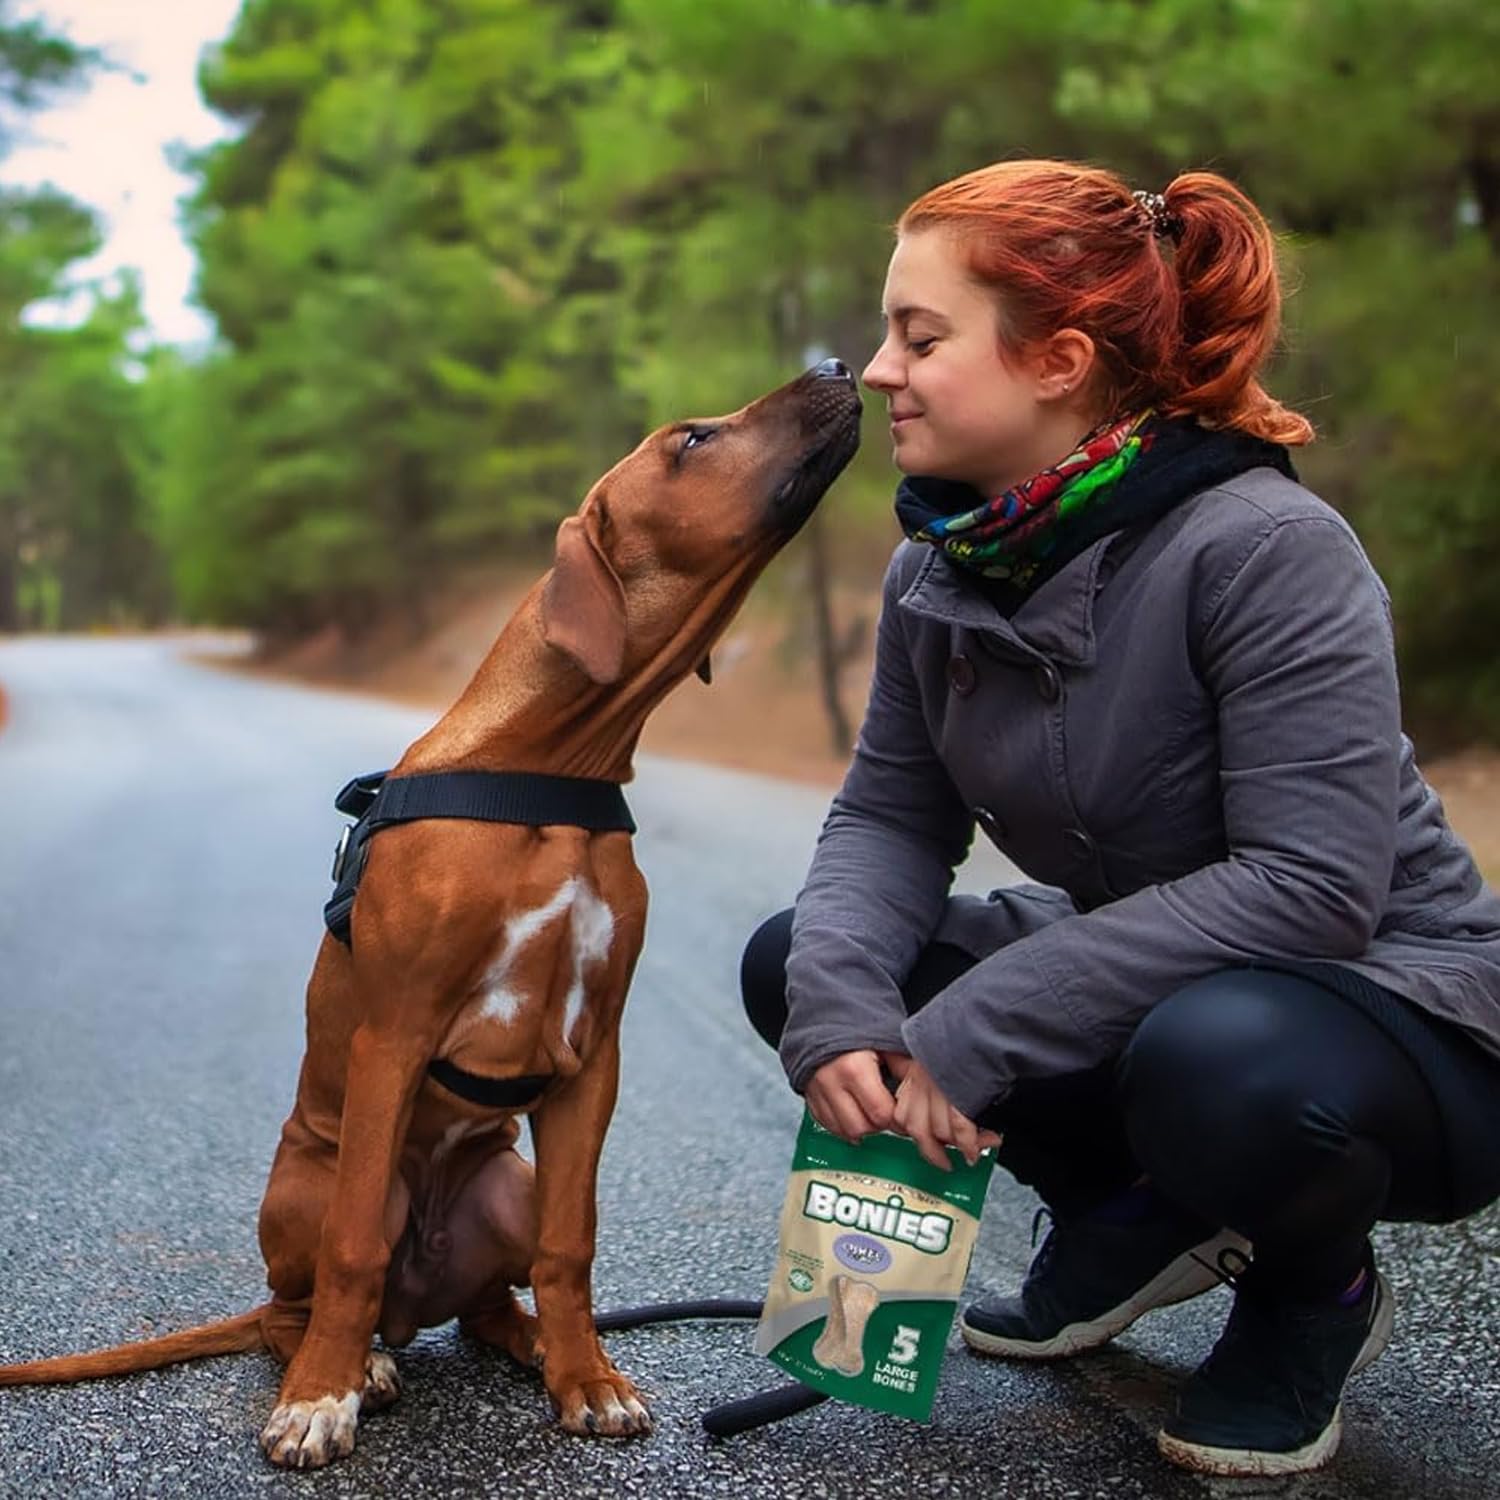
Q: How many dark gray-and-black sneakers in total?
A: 2